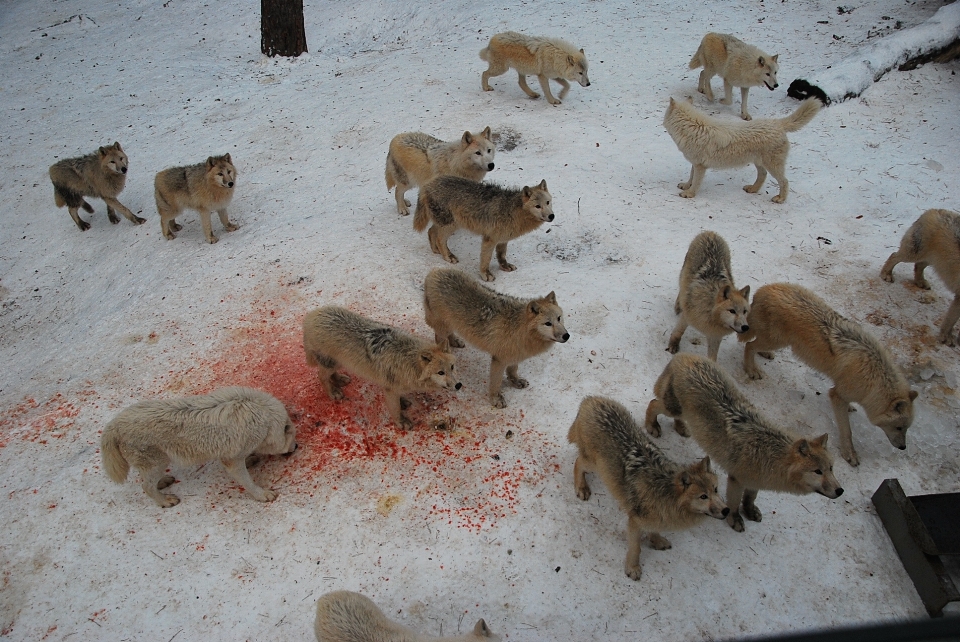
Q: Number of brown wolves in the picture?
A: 11